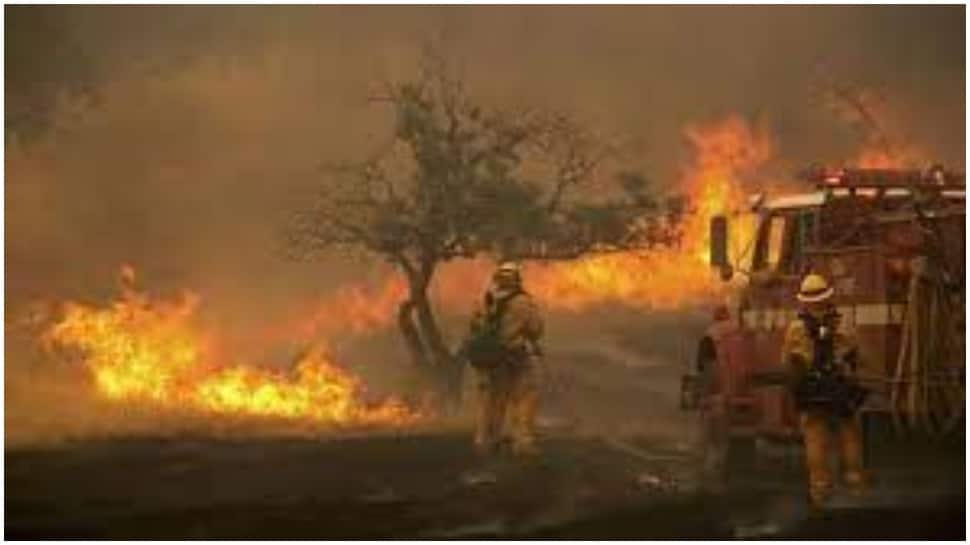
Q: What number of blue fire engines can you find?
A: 0